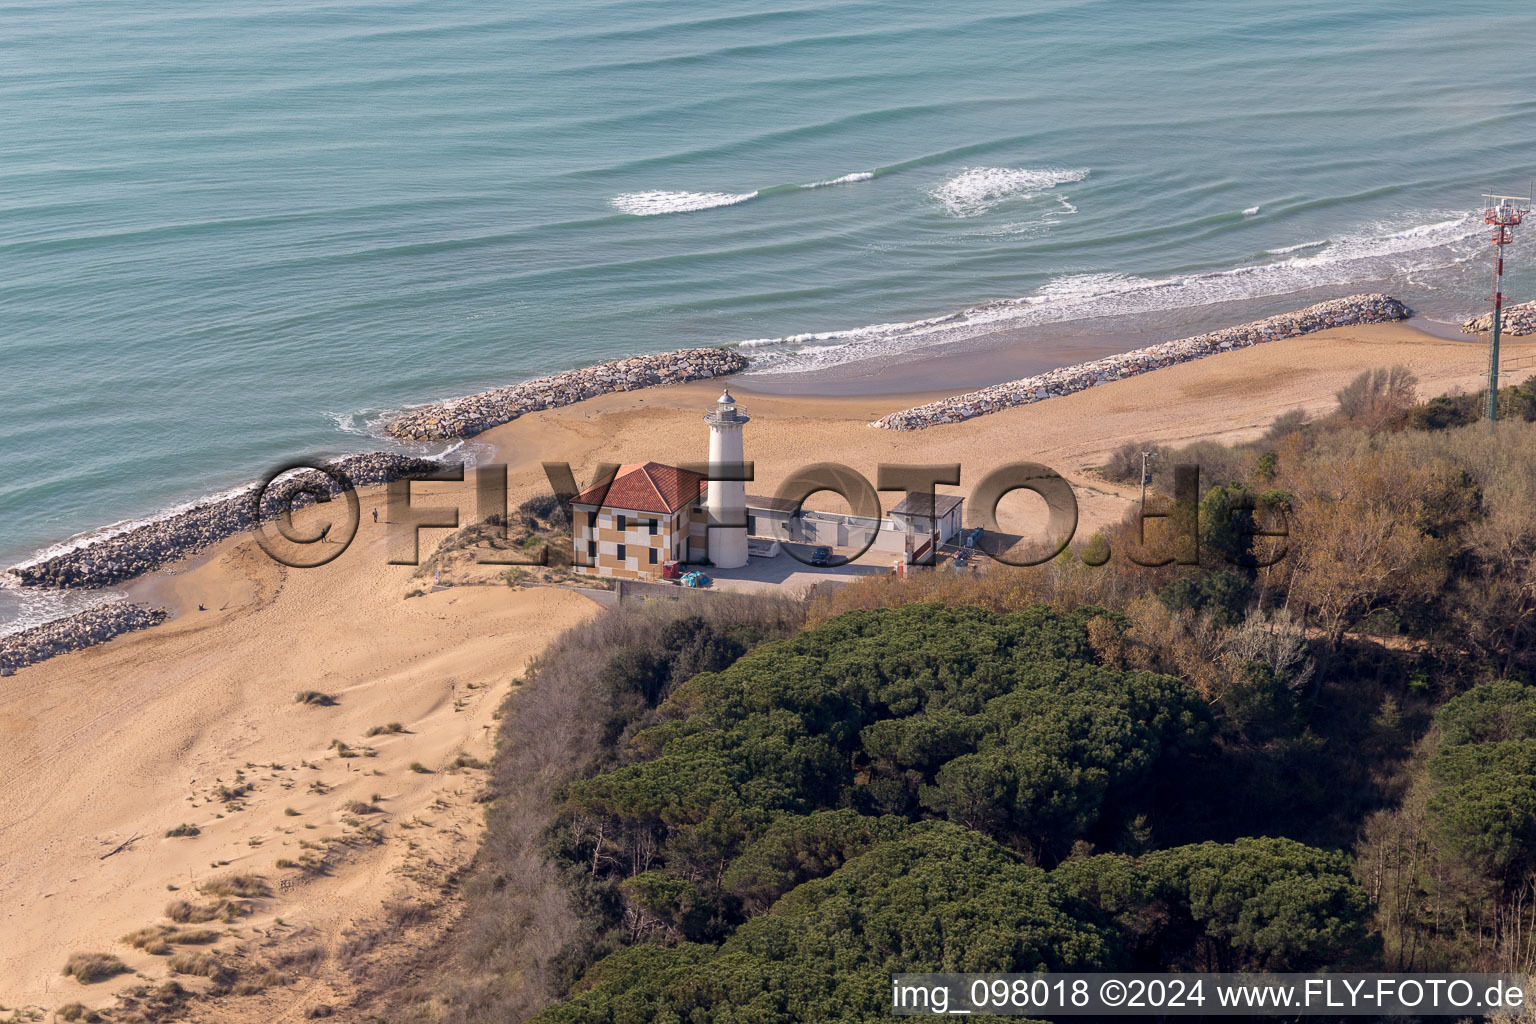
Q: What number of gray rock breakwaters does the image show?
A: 5